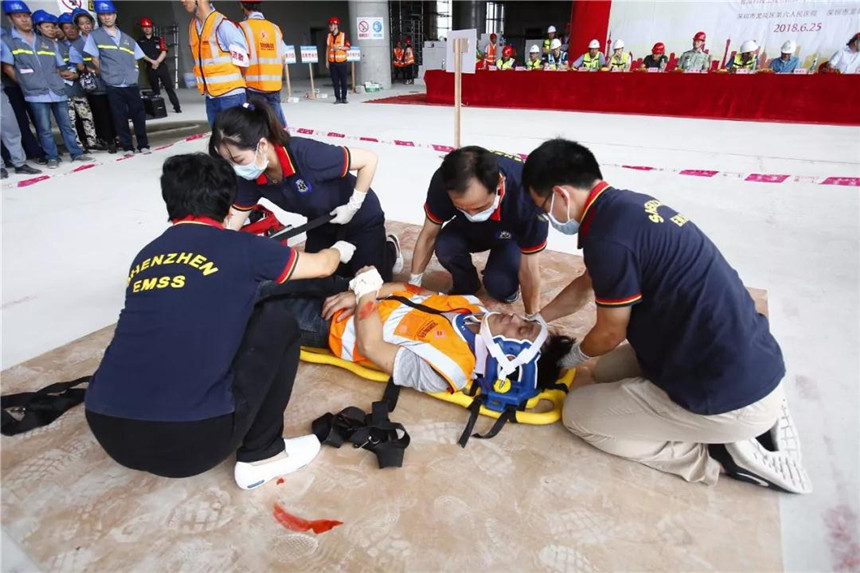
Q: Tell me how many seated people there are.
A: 10